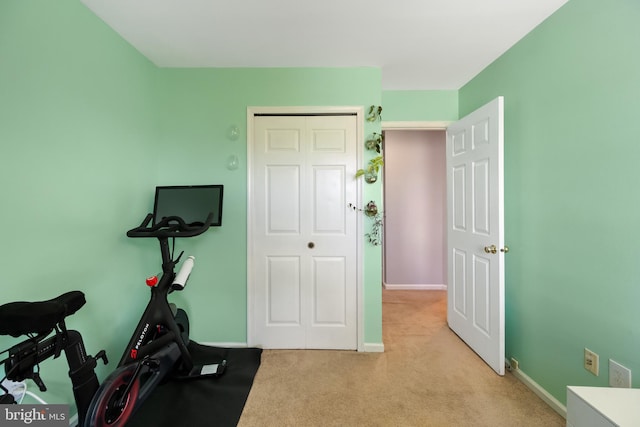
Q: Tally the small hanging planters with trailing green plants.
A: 4